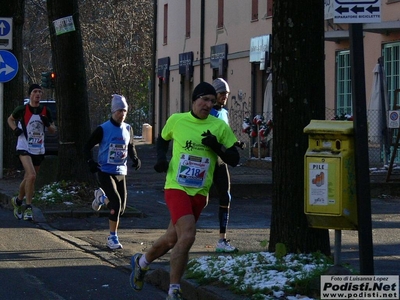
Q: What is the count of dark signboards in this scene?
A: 3